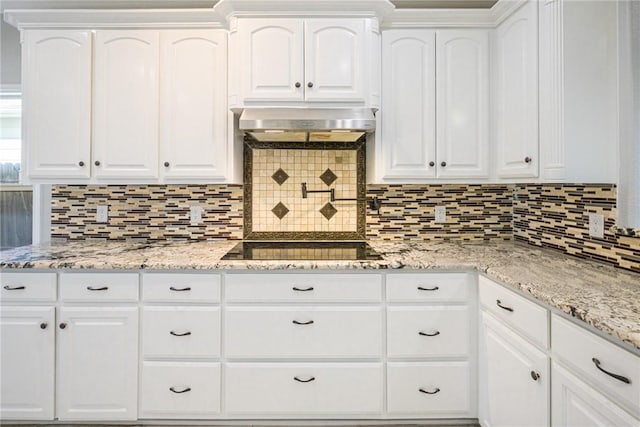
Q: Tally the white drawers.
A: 13